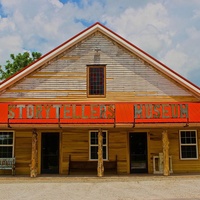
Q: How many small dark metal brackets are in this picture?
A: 5